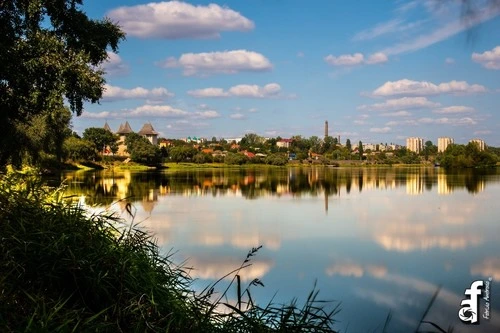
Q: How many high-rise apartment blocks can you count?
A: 3